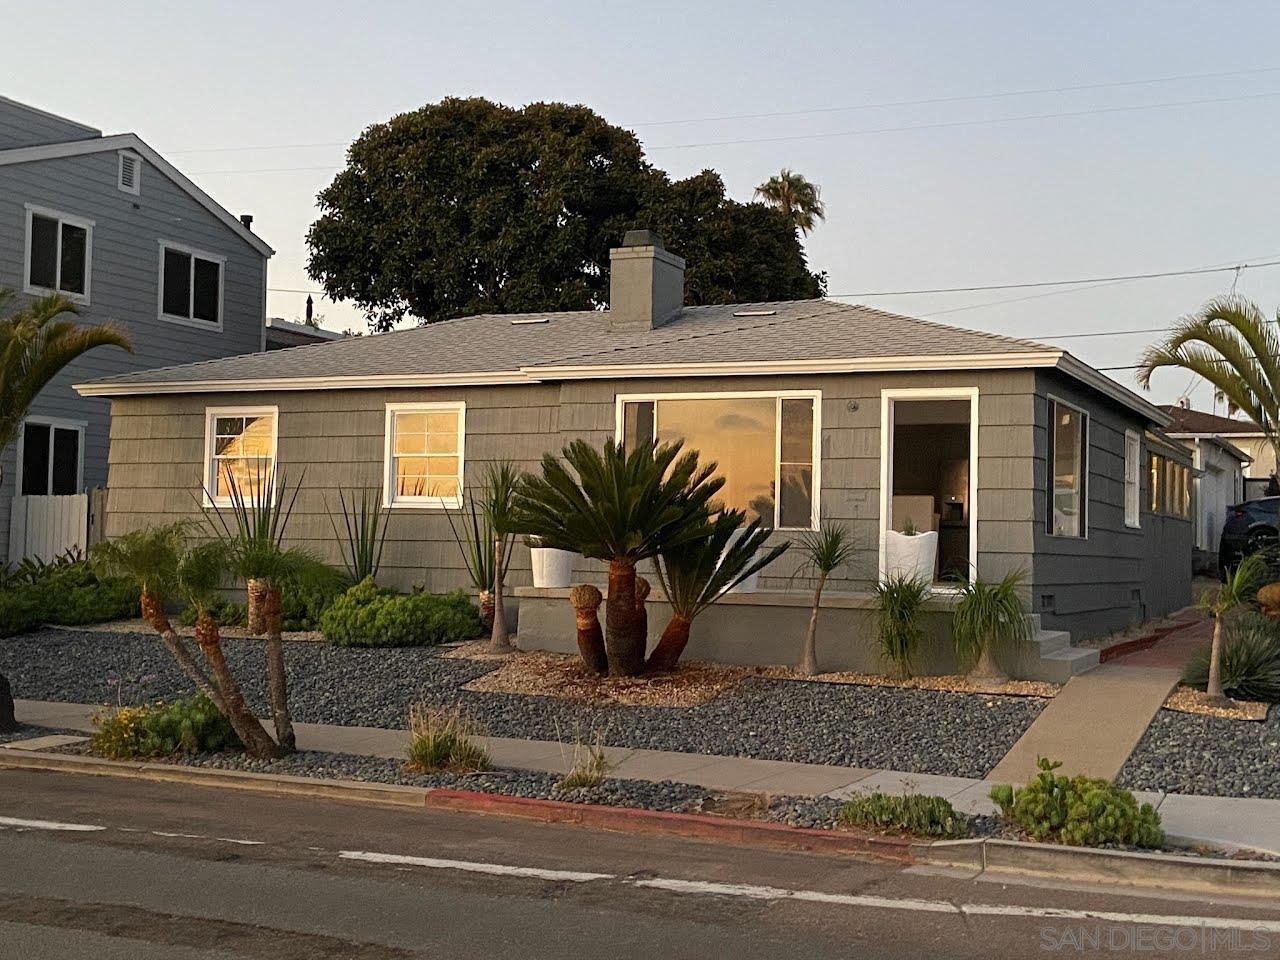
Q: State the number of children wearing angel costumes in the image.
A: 0